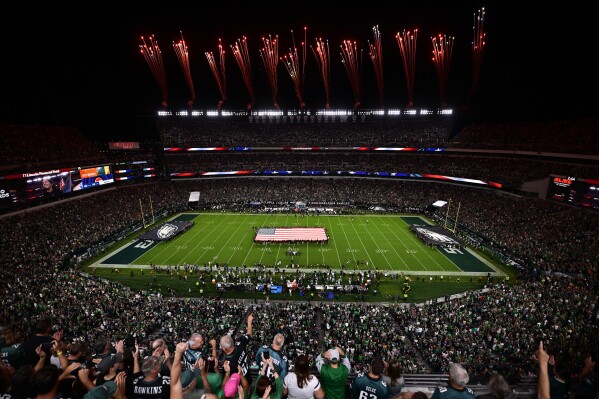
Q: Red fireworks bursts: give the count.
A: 12